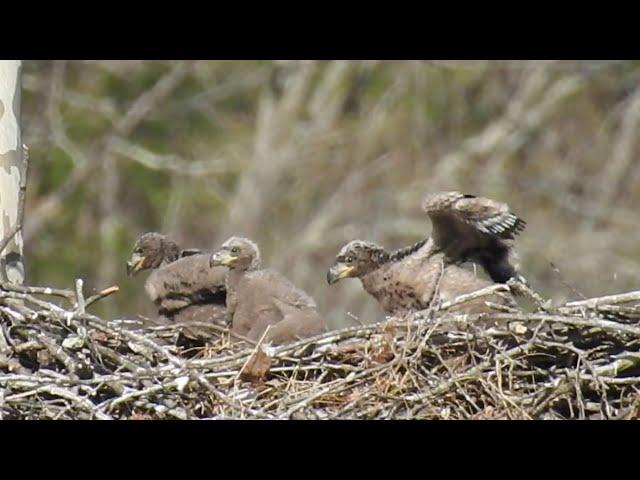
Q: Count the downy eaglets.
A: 3